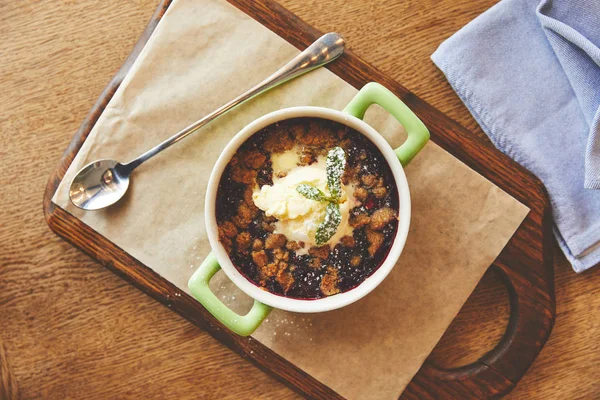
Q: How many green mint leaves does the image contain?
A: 3